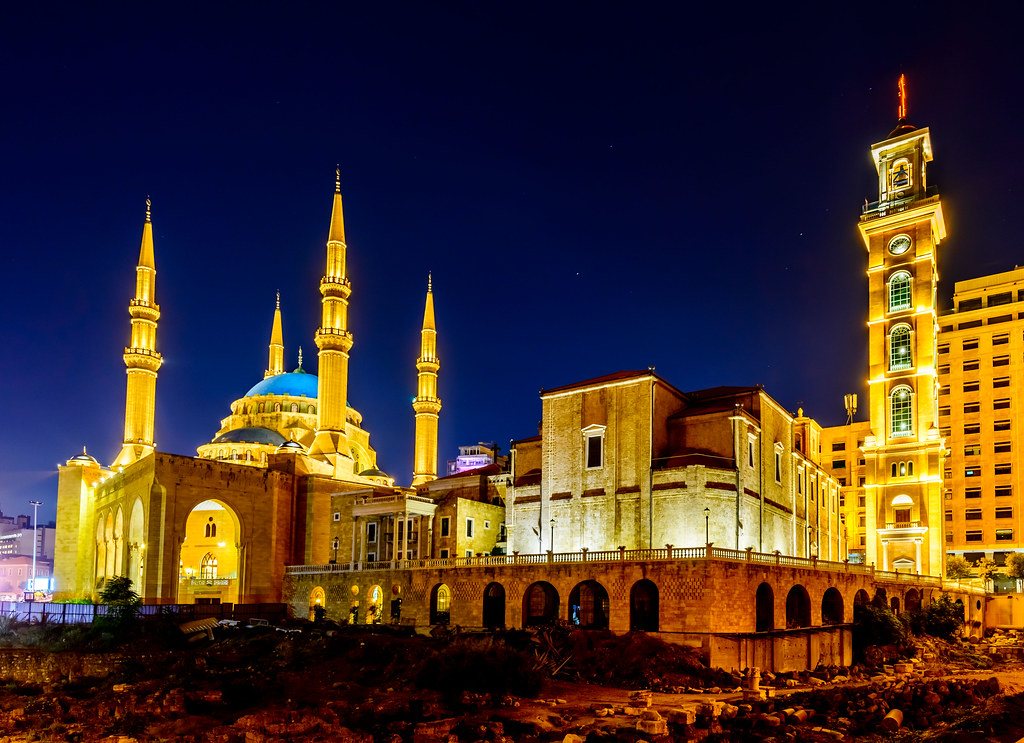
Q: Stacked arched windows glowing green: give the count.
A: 3